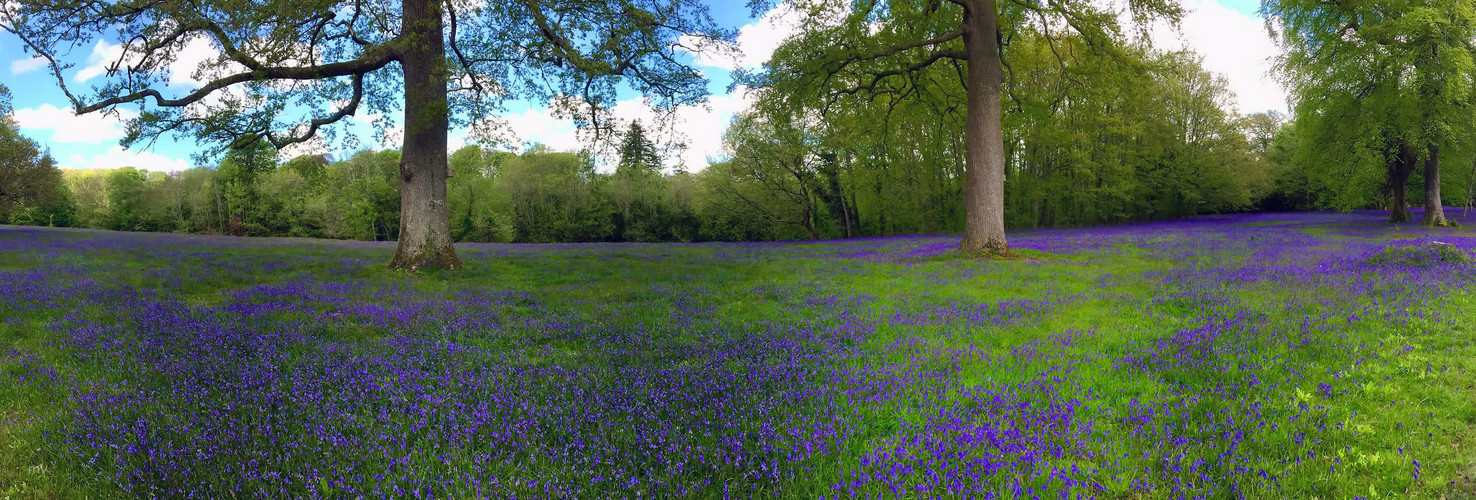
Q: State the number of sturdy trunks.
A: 4